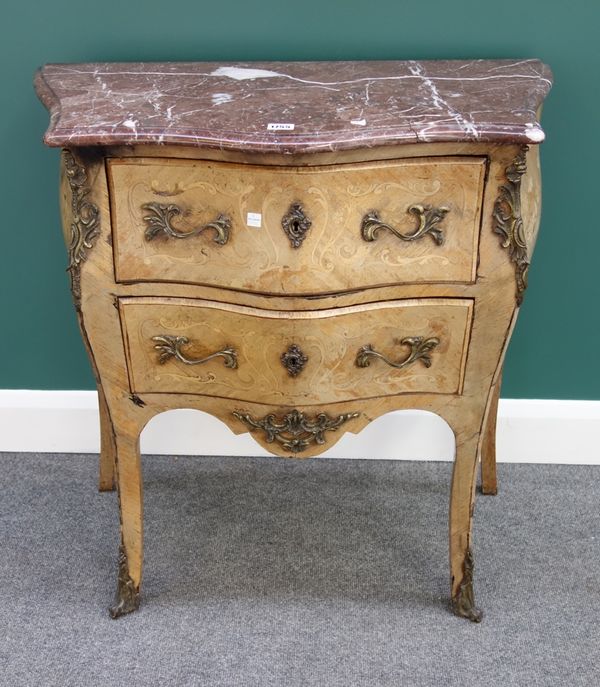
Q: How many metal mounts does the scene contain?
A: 11